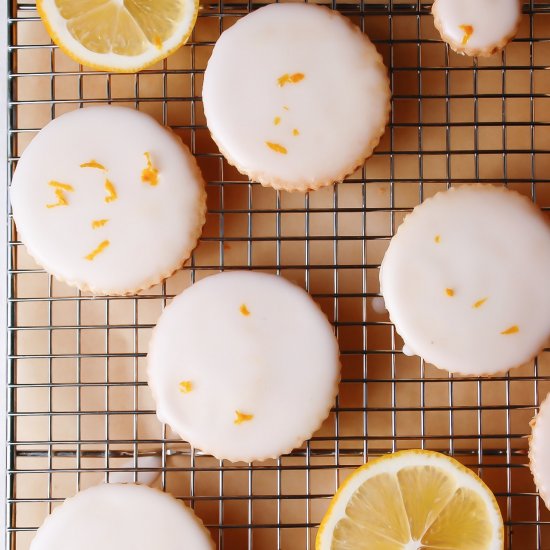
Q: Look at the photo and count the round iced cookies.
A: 7